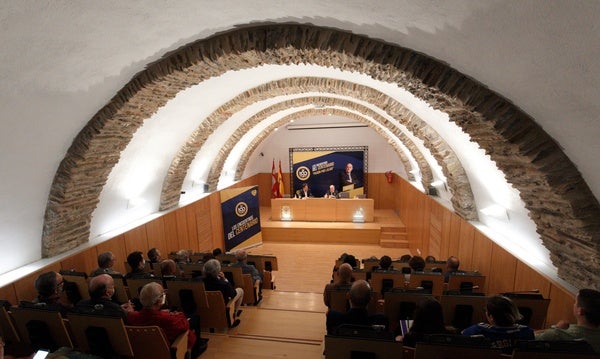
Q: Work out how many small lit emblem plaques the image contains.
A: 2